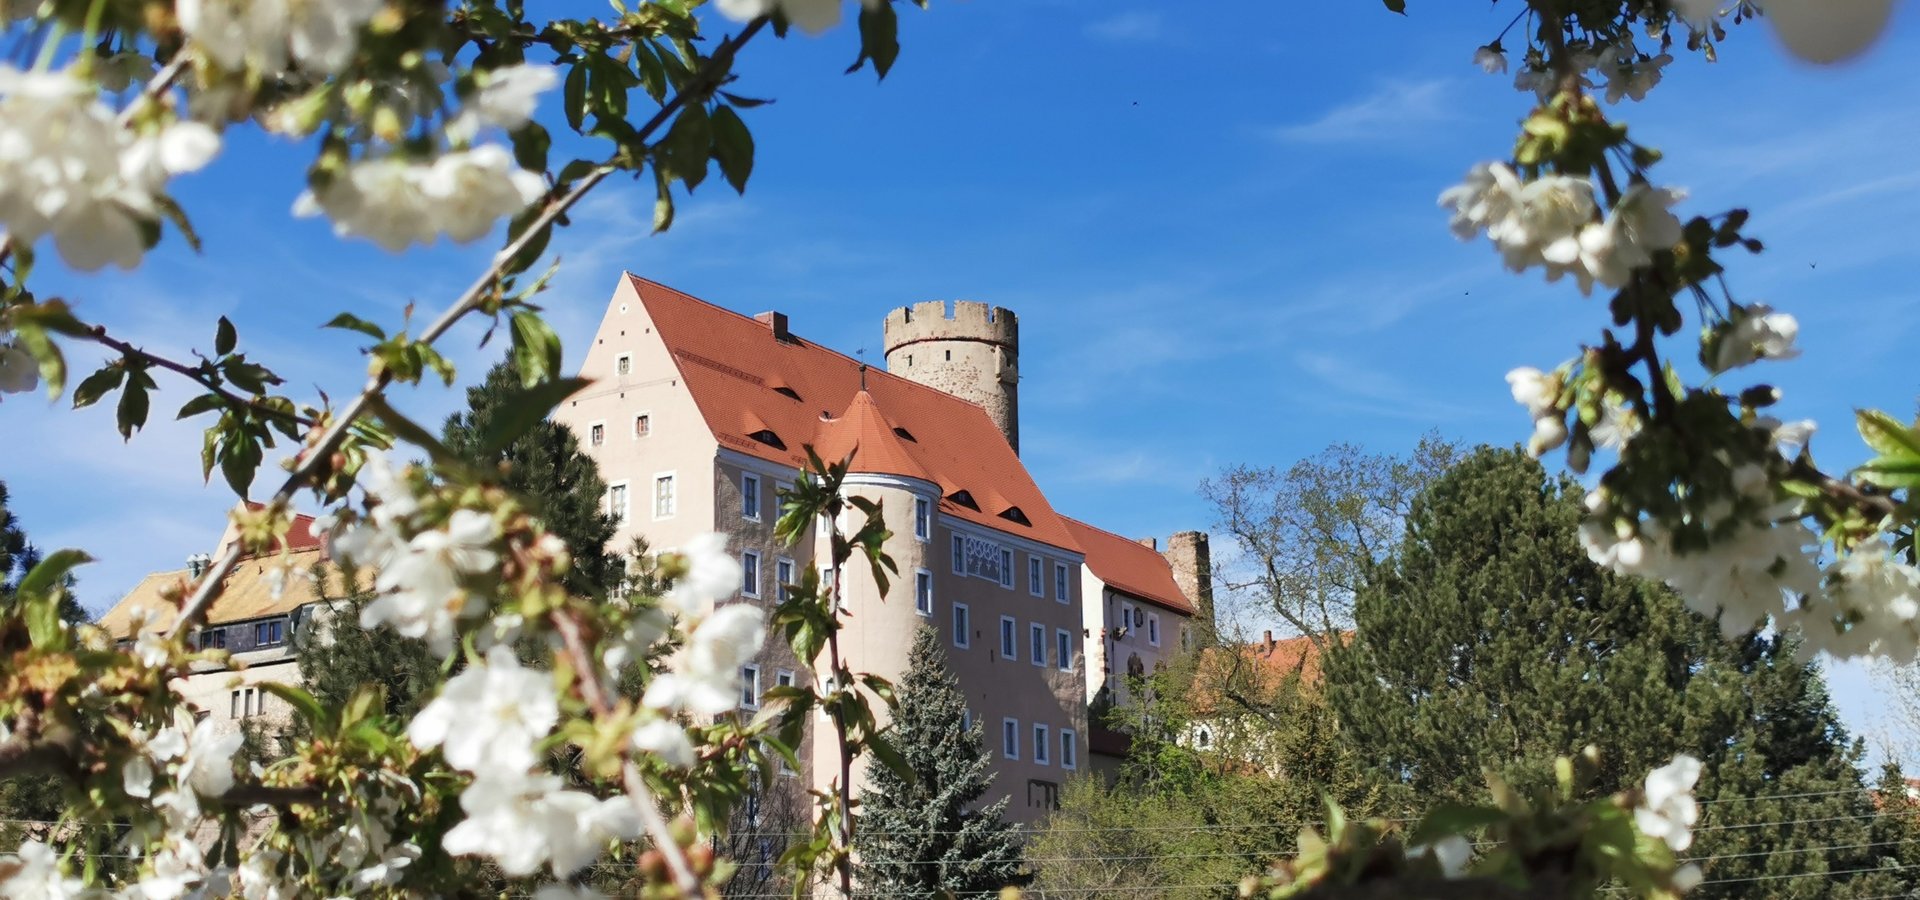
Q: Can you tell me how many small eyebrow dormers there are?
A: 5